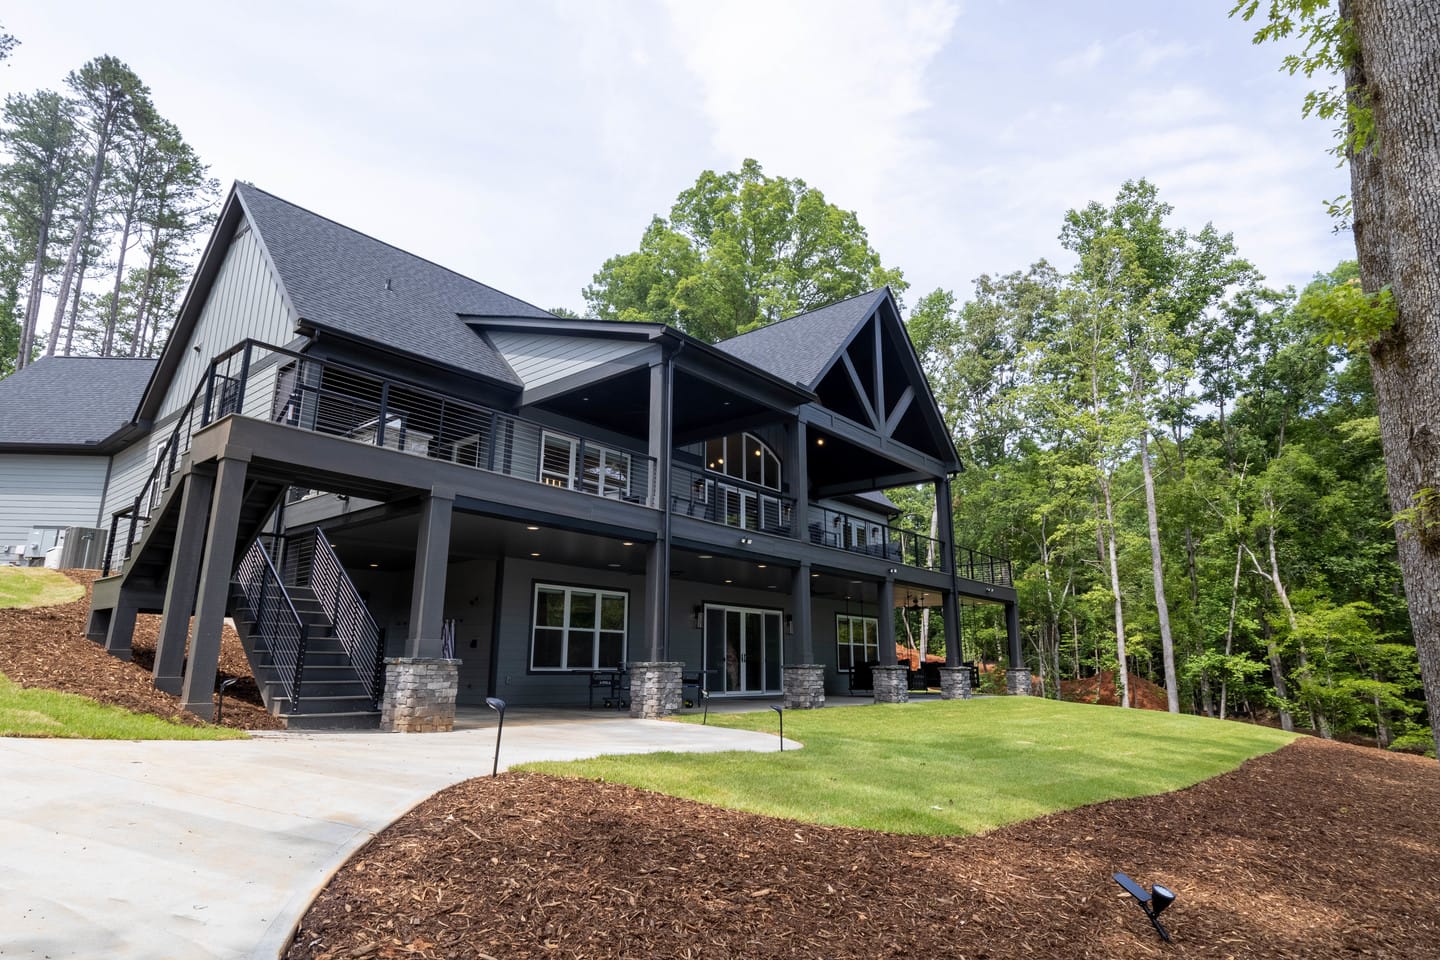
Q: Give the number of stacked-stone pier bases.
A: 6